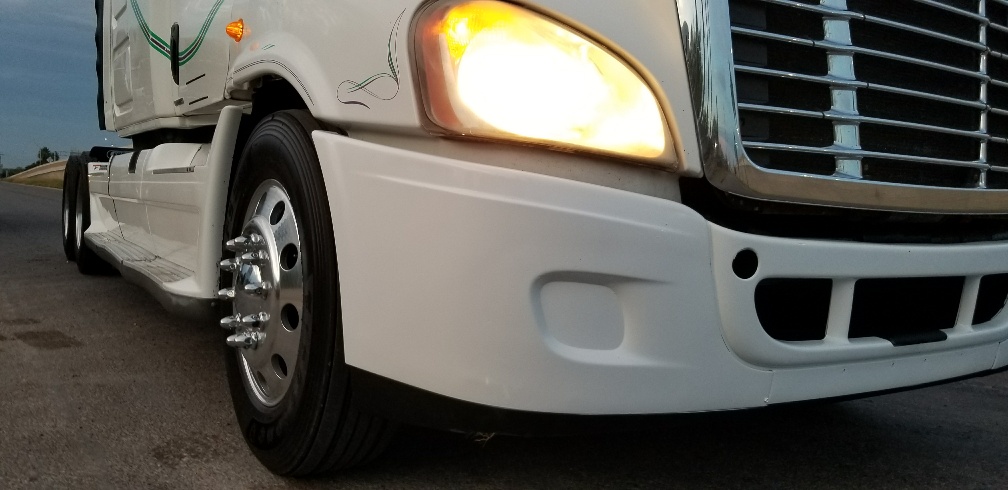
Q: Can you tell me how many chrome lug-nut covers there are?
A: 10